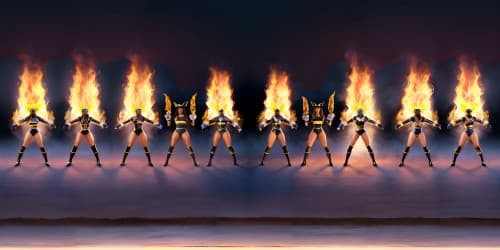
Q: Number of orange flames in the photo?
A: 8